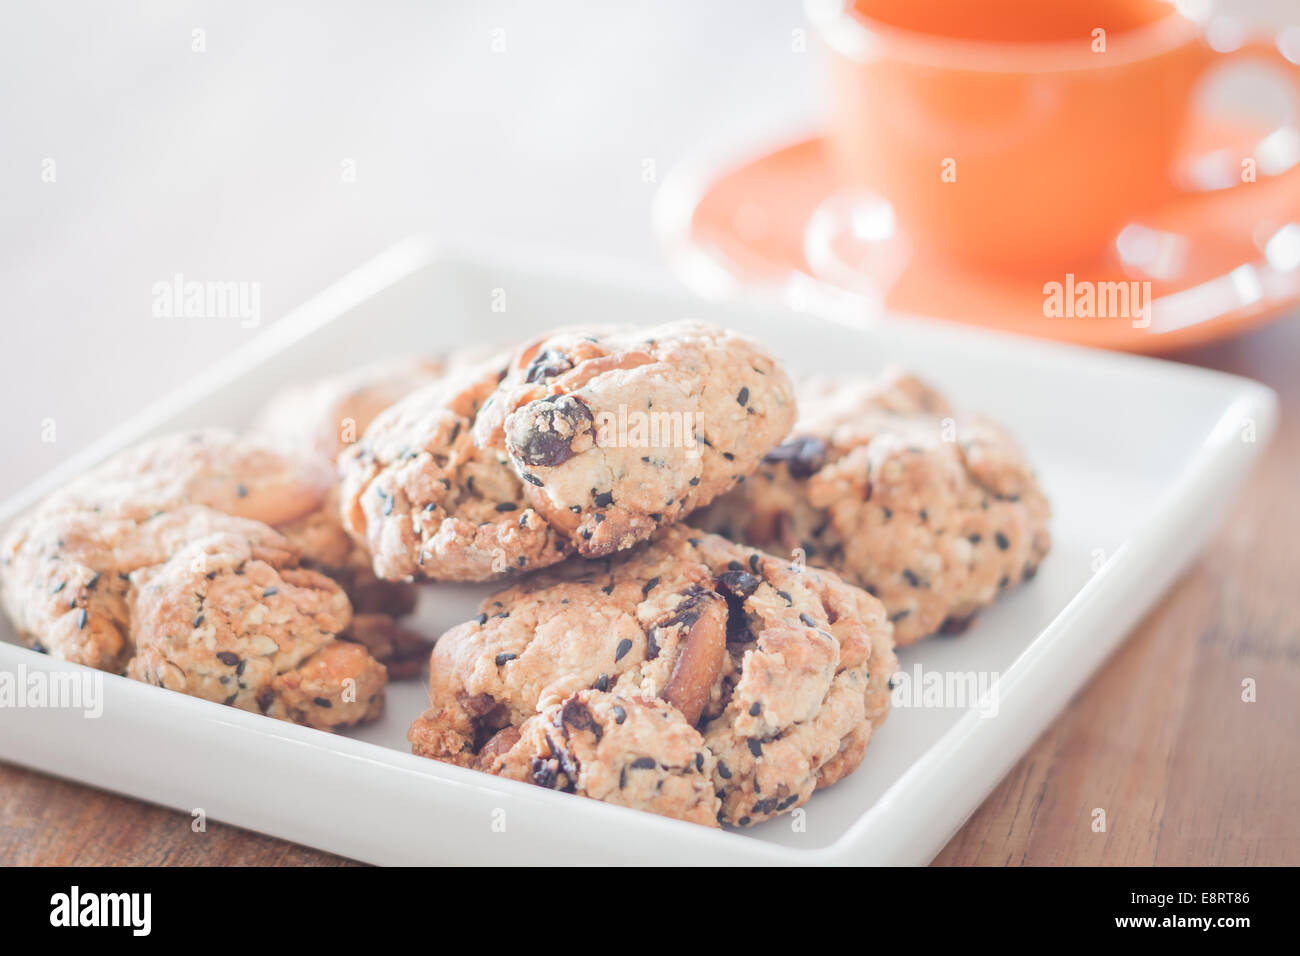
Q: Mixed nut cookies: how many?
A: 5